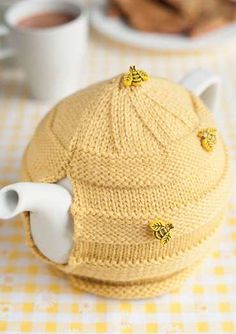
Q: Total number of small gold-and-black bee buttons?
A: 3